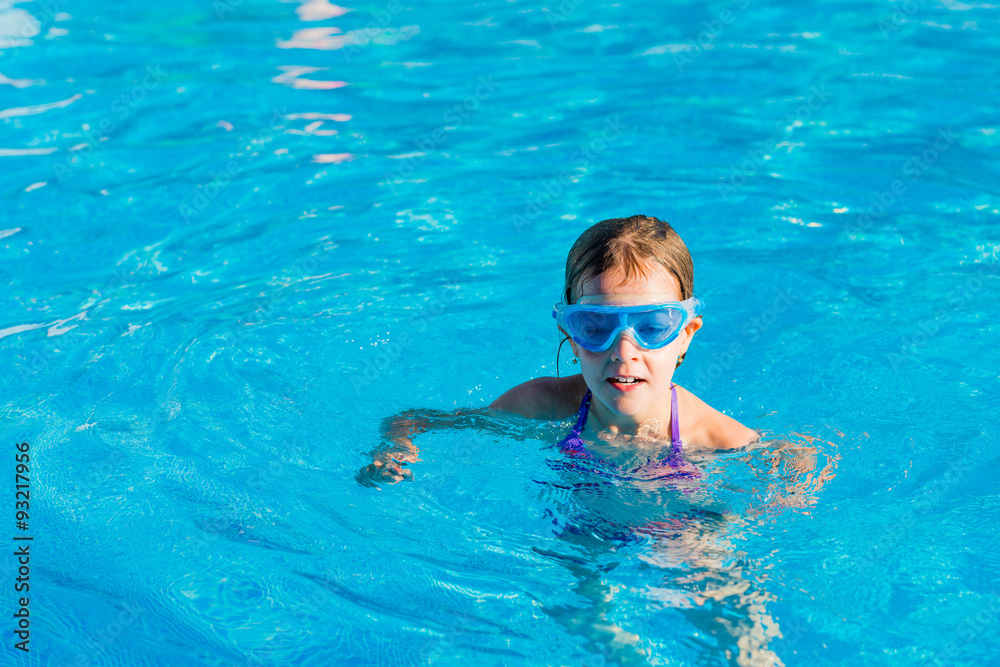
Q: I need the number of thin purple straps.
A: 2